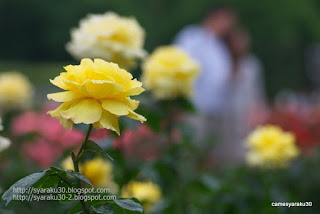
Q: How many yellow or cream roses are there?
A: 7